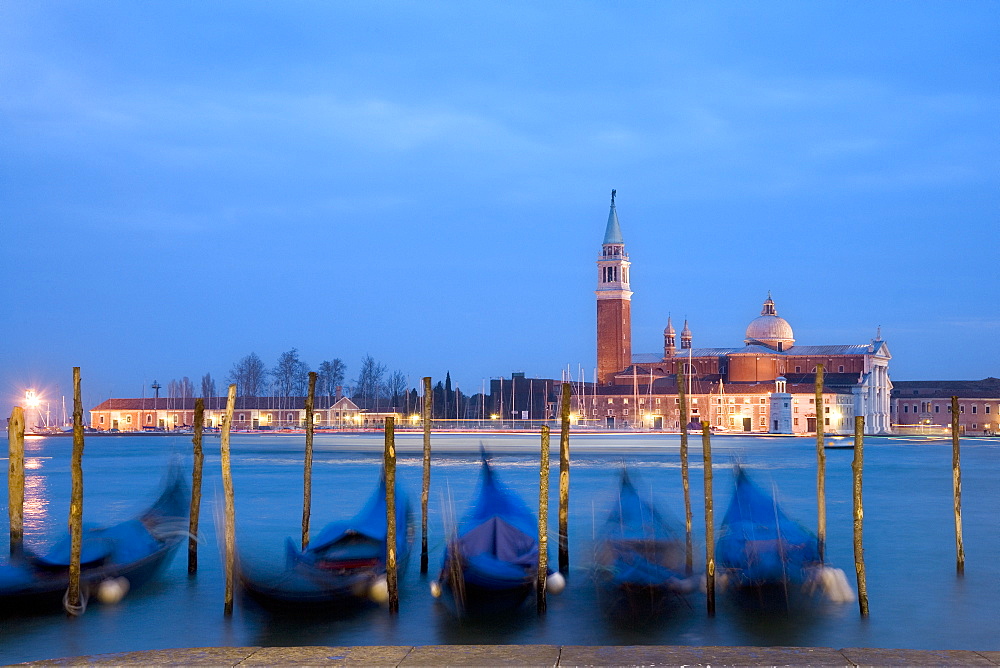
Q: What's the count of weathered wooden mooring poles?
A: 14